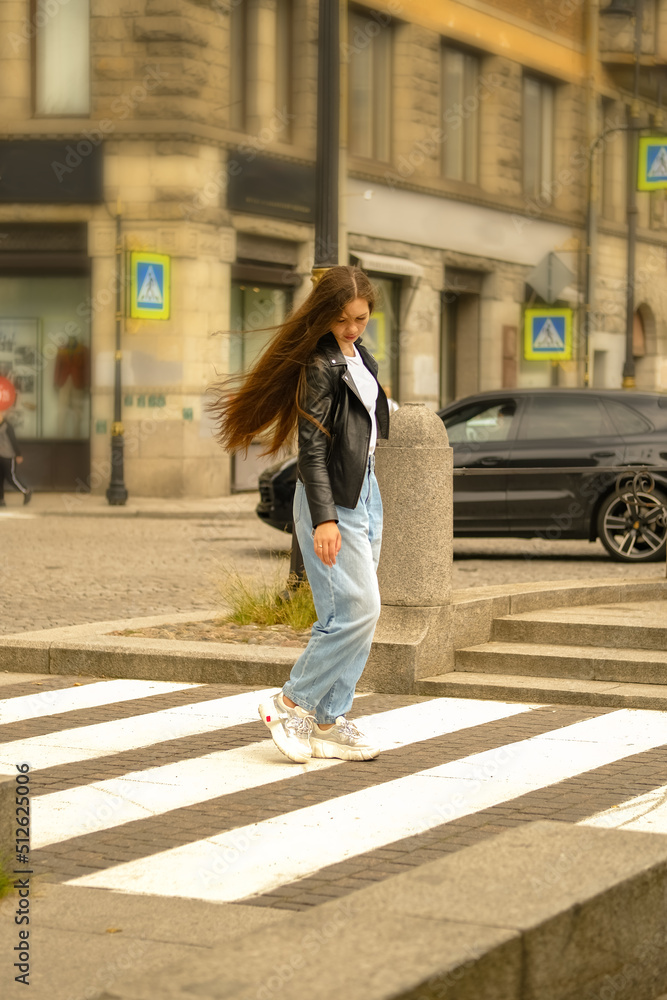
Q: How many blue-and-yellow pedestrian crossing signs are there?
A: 3